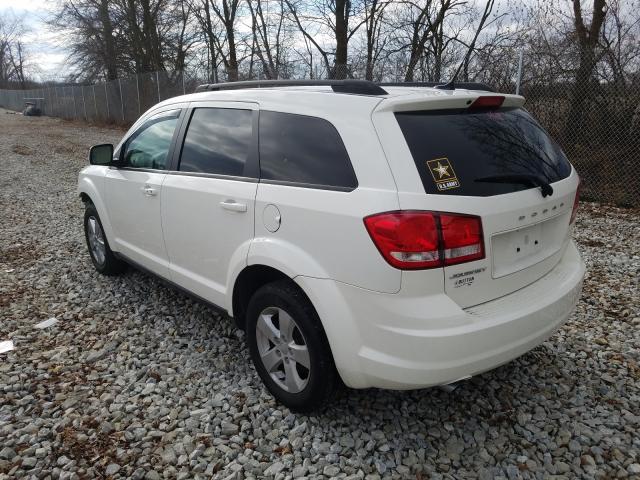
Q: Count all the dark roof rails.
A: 2